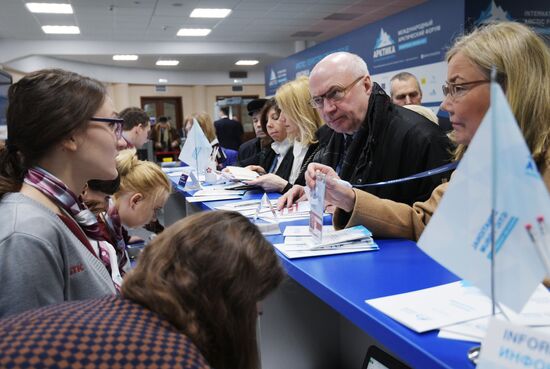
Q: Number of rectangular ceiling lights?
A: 7